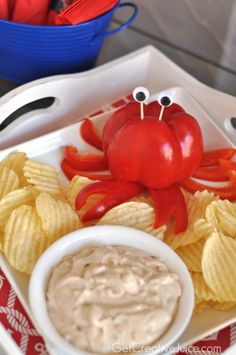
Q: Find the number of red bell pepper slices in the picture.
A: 8